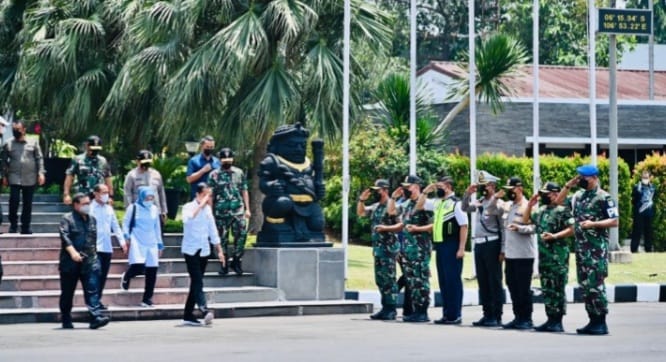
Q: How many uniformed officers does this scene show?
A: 10